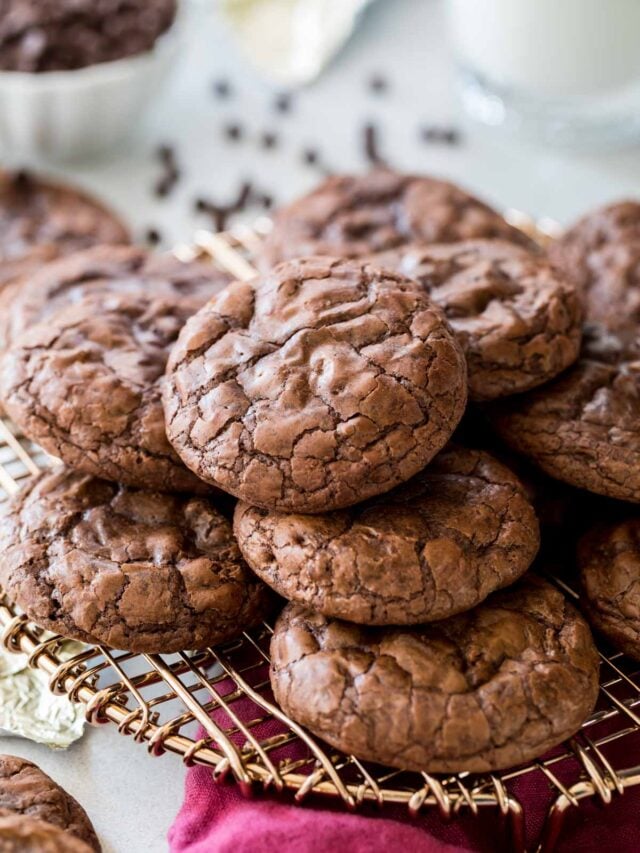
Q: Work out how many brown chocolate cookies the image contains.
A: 14